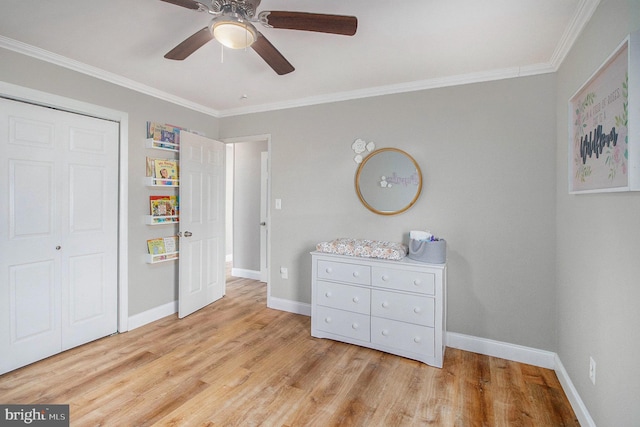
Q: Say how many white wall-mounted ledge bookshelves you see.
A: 4